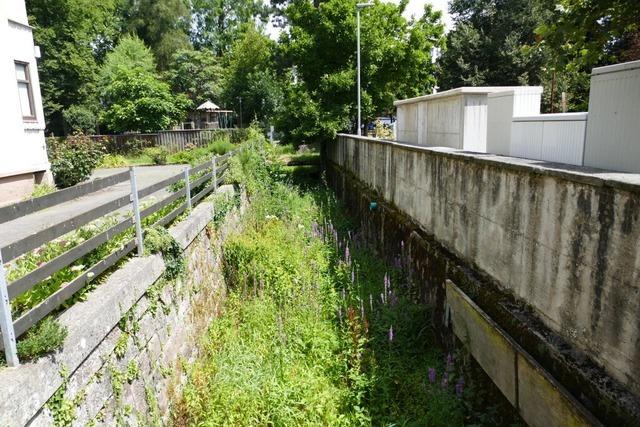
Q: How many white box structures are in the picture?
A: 4